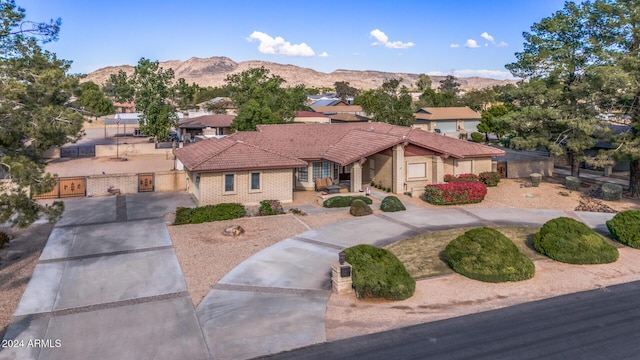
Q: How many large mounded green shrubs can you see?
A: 4